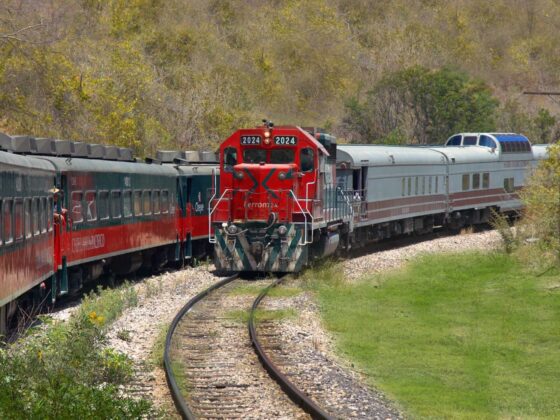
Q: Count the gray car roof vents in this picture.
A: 11